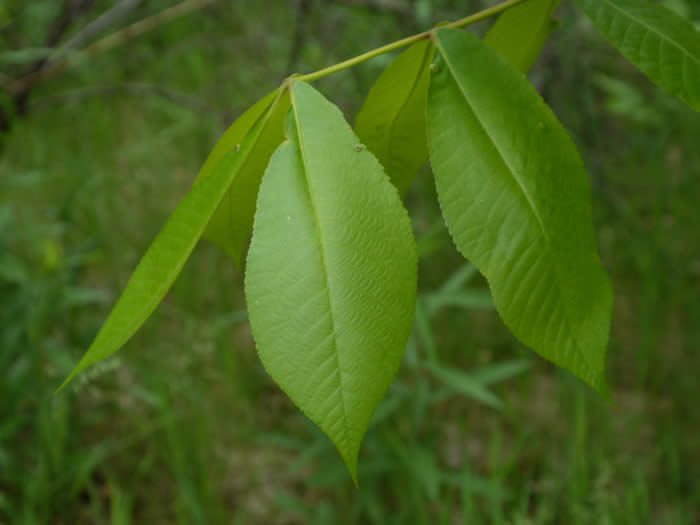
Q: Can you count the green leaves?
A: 7